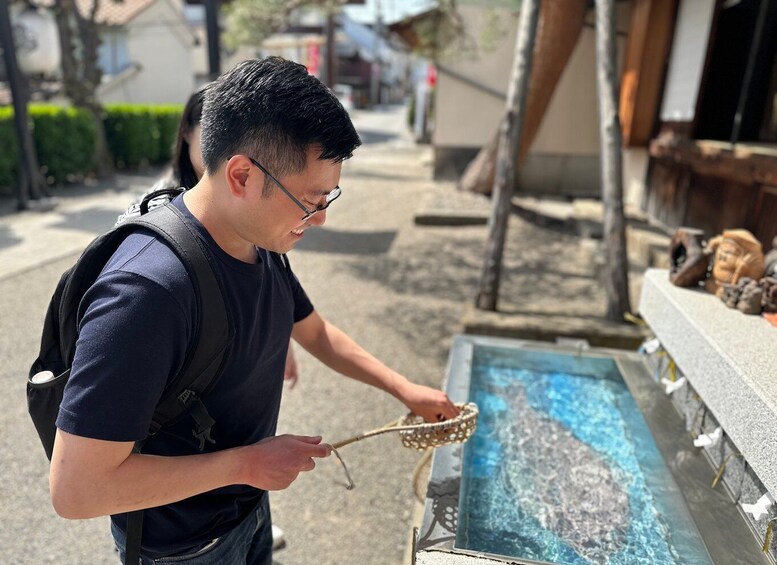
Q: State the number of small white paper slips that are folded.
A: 4